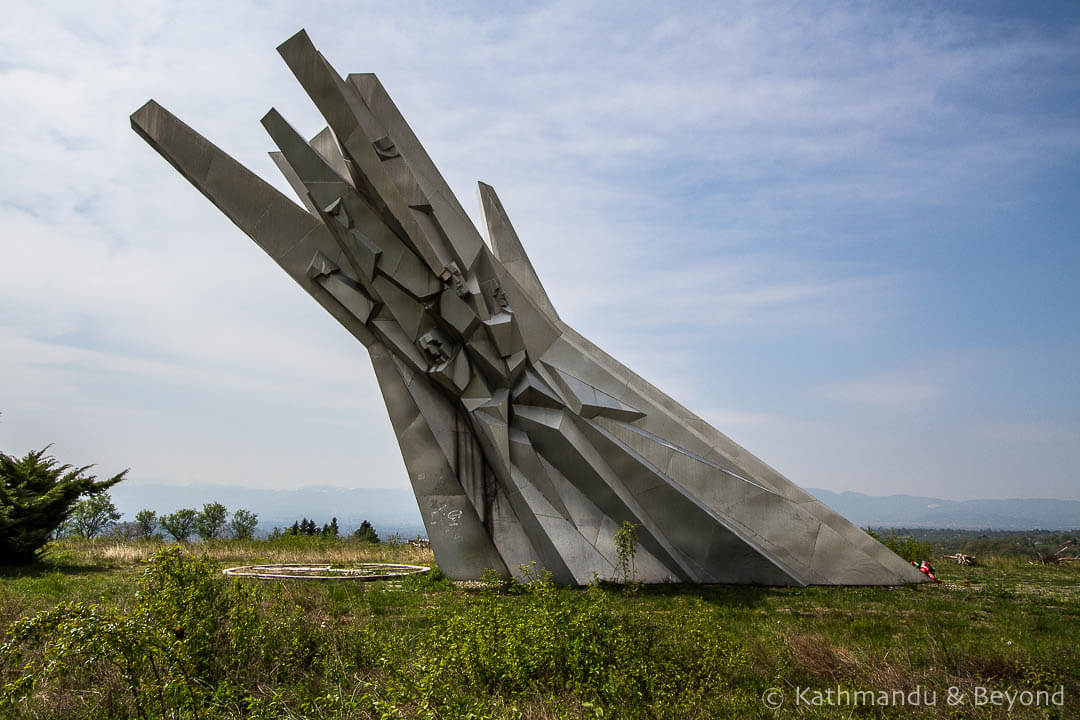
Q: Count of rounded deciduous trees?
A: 5